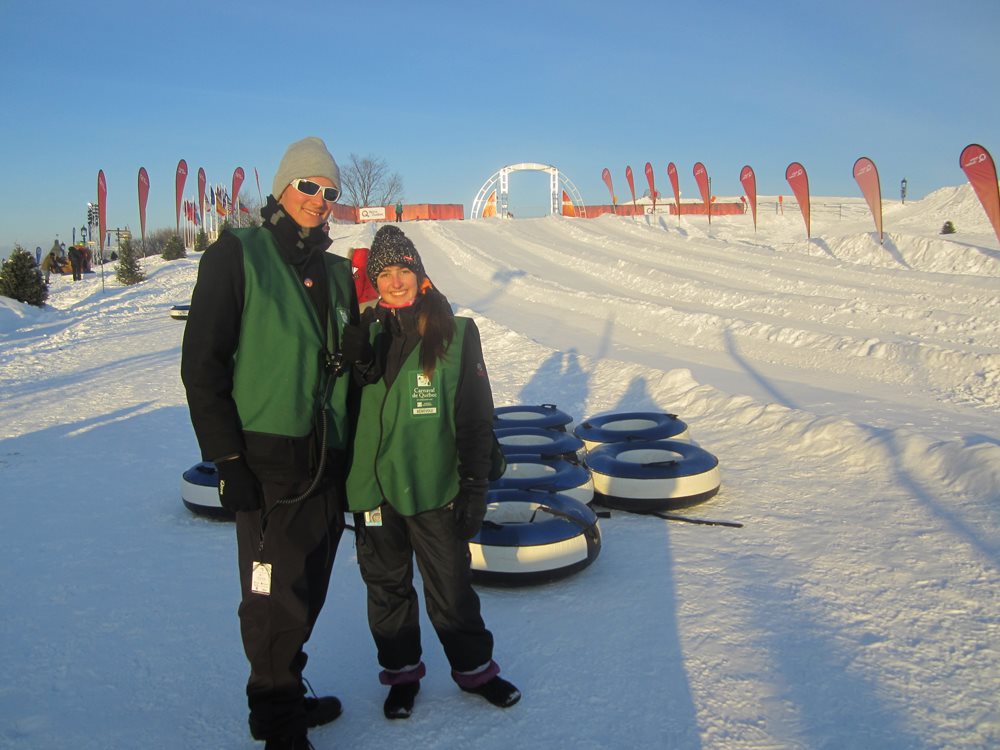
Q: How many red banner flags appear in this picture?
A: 15